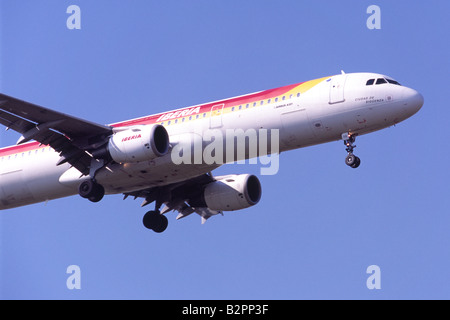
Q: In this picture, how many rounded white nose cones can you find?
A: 1